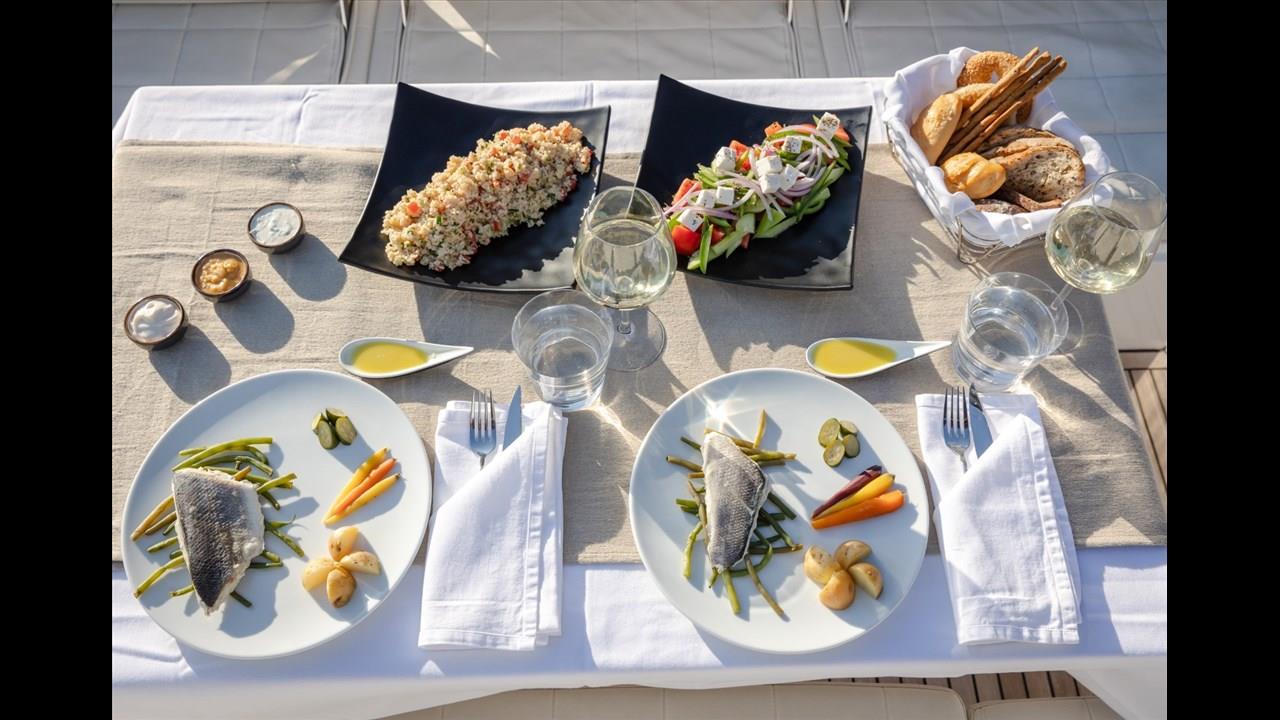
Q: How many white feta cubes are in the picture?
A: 9